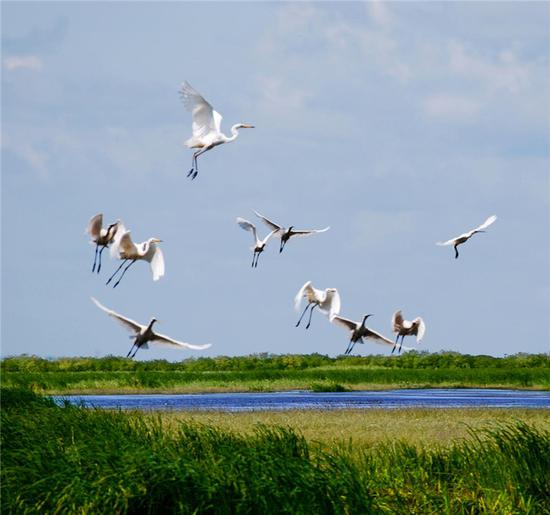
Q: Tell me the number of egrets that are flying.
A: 10